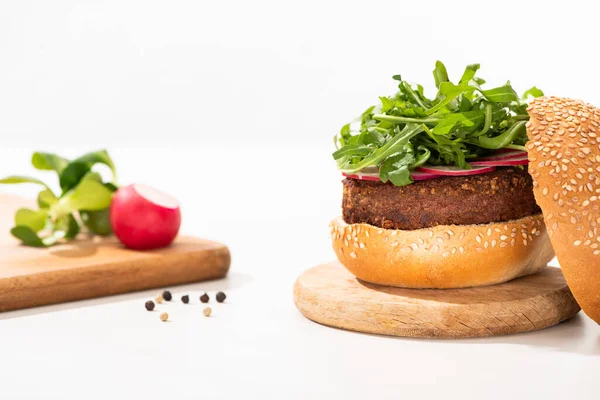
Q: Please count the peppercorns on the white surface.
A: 8